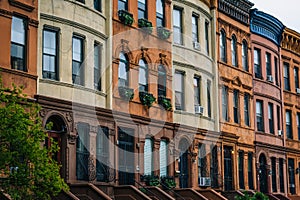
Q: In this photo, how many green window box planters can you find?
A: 8